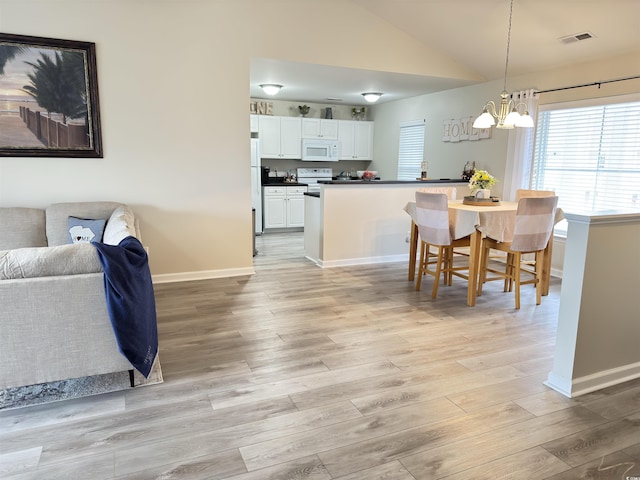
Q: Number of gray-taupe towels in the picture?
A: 0